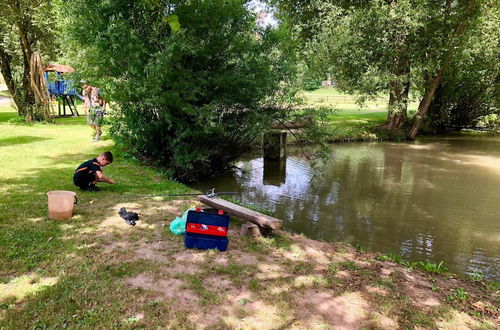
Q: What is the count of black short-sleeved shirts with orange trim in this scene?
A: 1